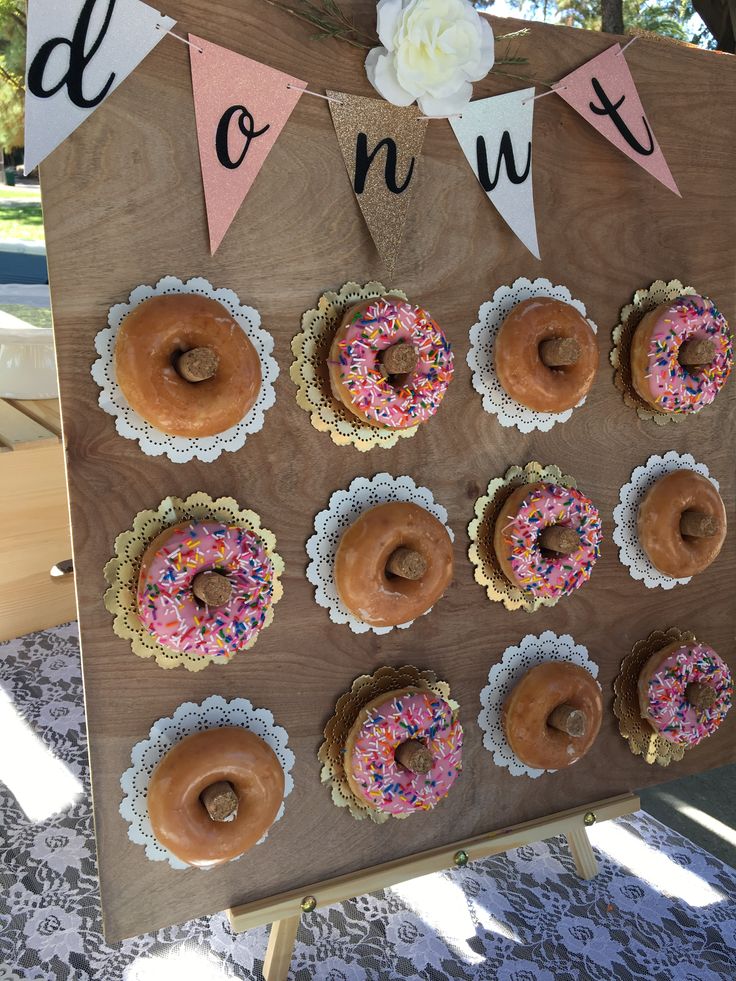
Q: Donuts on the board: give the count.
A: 12